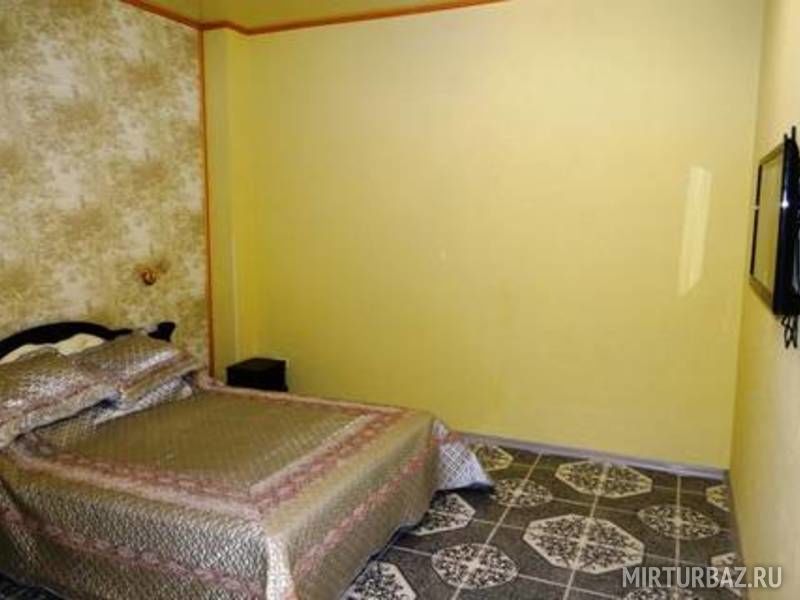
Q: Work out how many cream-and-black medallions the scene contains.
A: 11